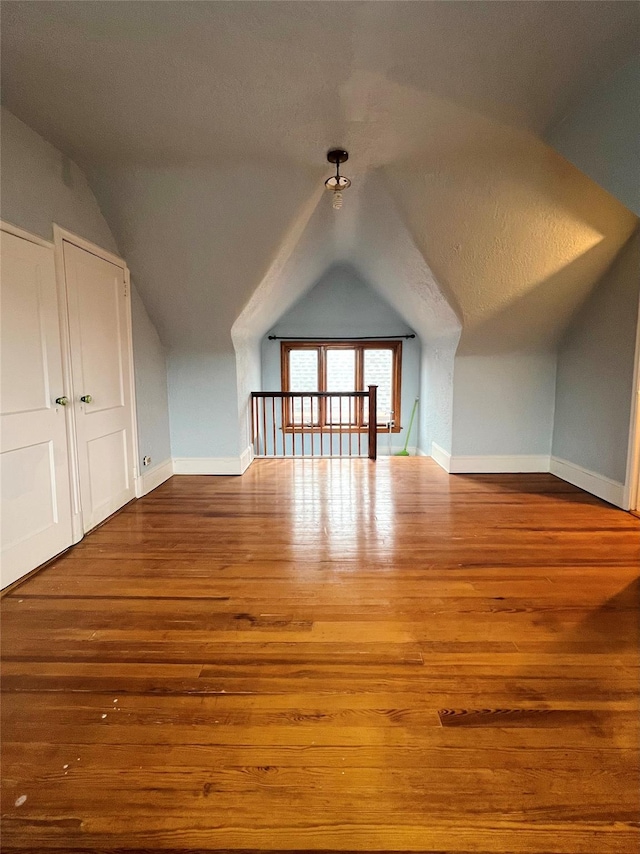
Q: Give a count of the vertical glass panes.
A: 3